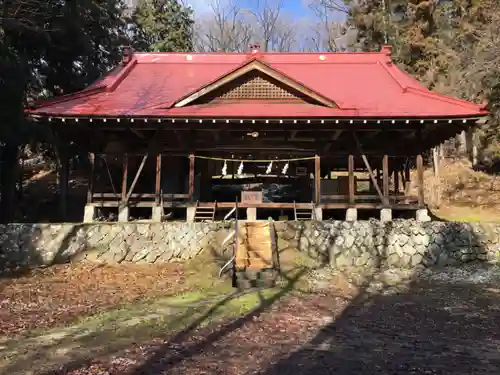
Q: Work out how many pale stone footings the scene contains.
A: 9